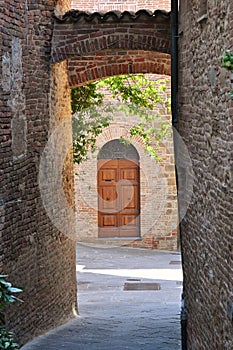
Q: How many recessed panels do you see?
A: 6